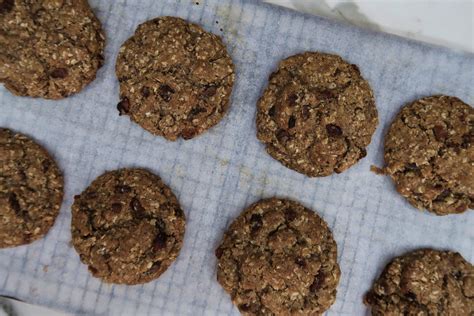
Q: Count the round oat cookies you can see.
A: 8